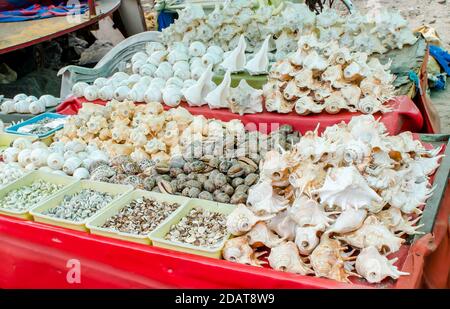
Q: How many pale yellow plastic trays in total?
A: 4